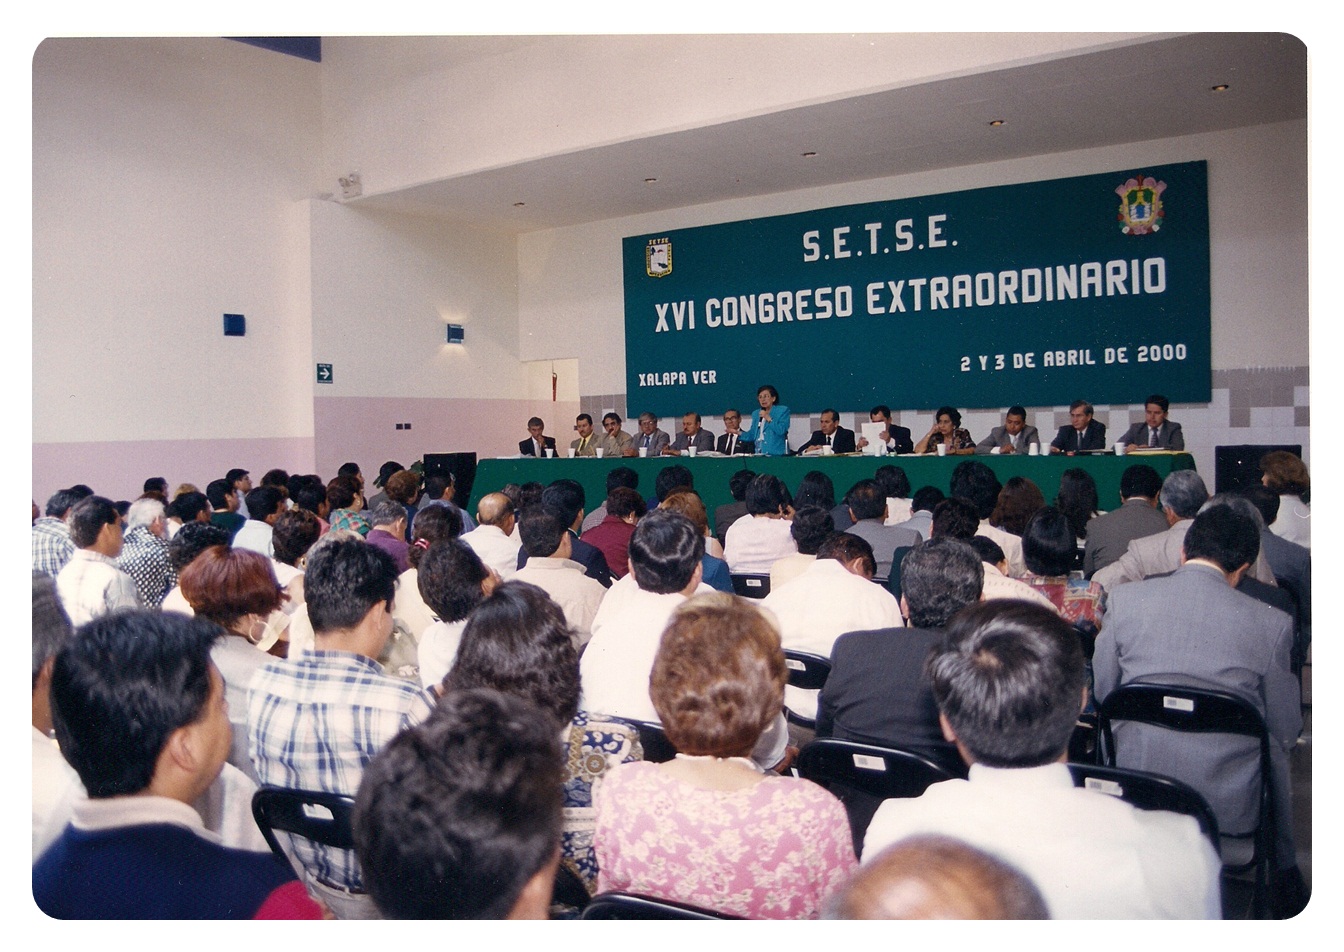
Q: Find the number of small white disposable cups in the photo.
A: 11